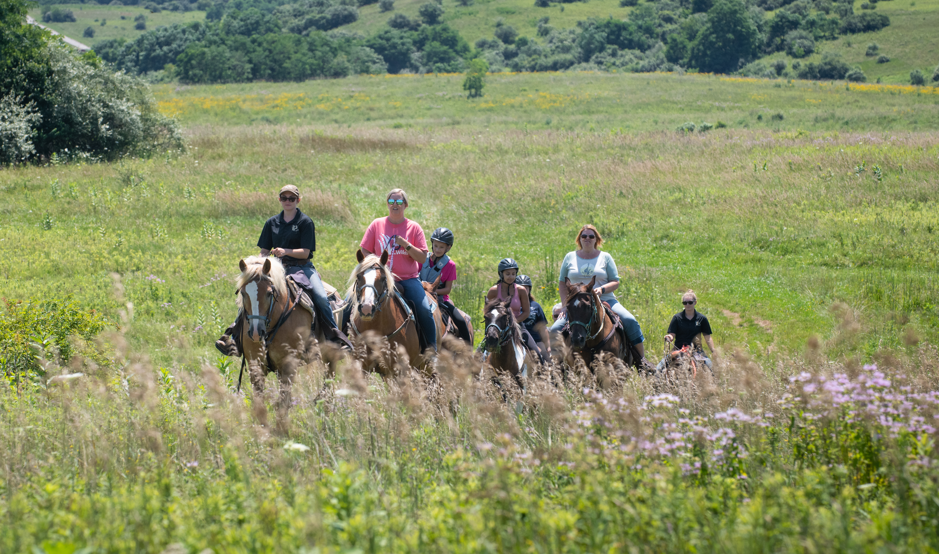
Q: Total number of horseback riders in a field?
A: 7